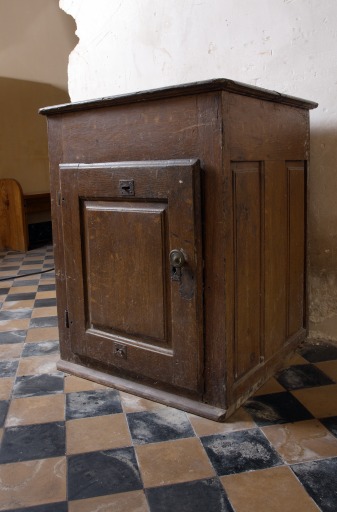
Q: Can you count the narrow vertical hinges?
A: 2